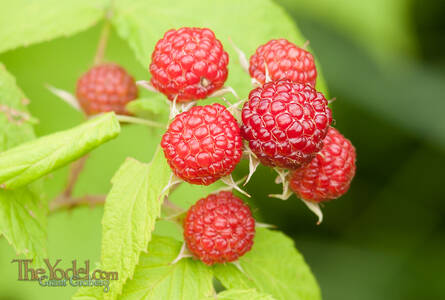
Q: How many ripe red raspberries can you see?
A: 7